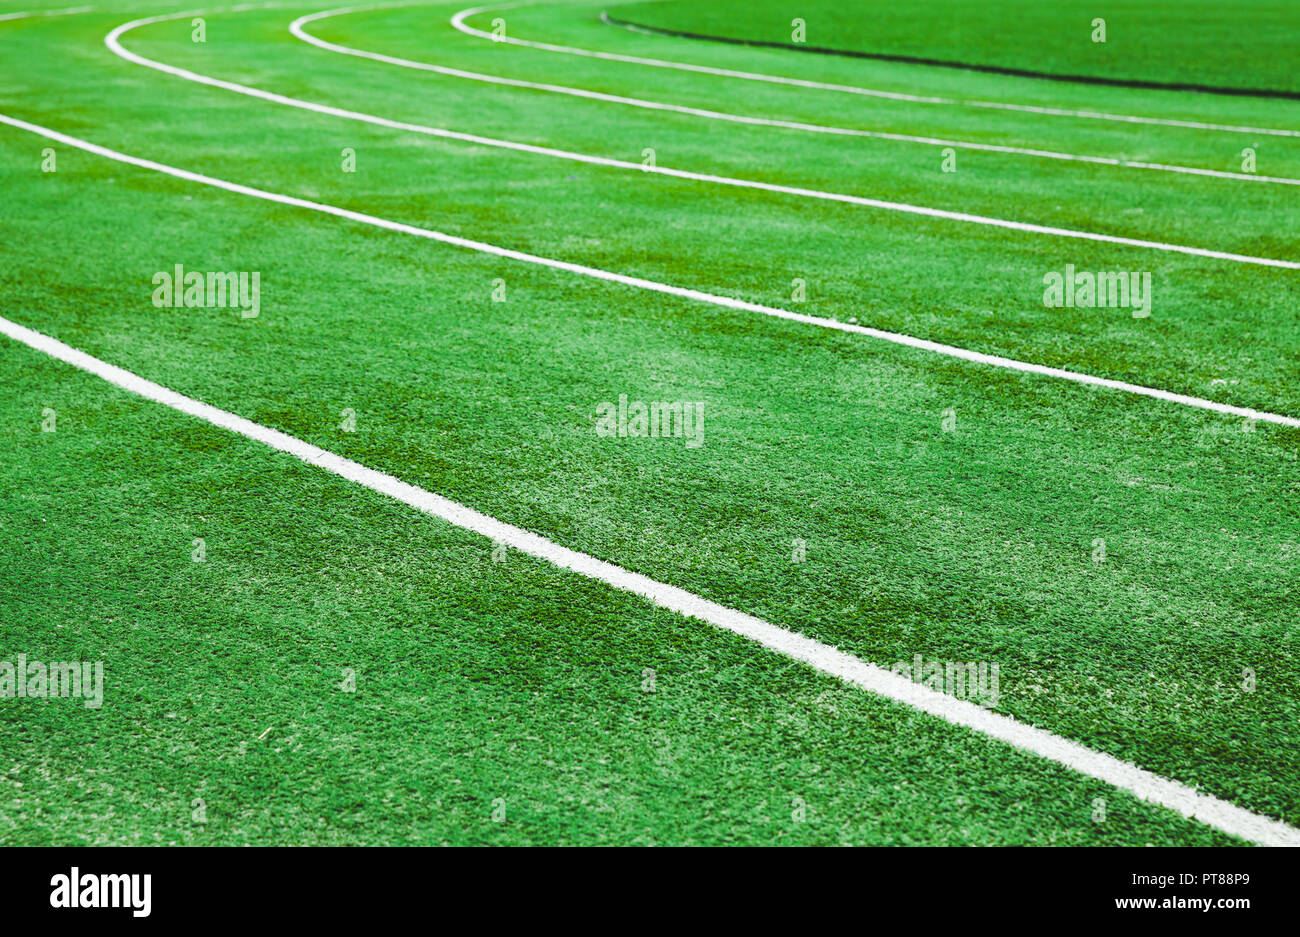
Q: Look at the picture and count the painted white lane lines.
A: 5